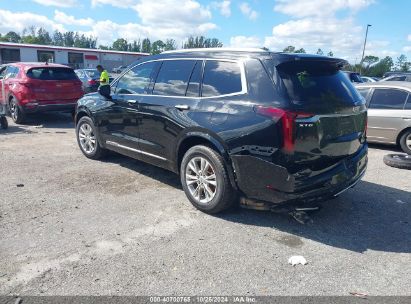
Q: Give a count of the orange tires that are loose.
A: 0